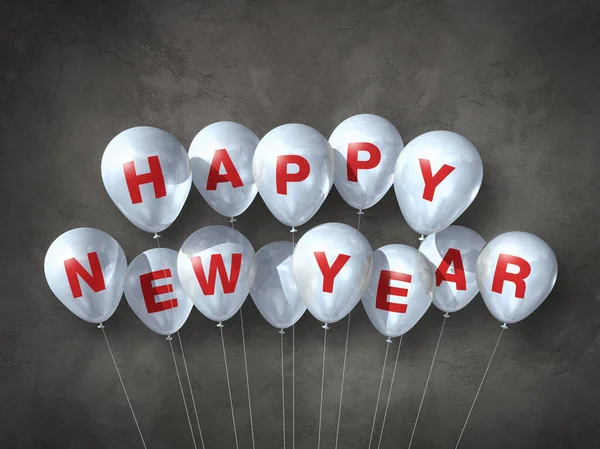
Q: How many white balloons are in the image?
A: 13